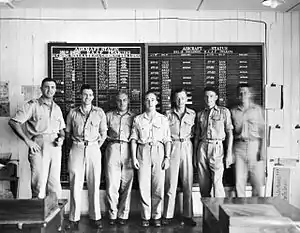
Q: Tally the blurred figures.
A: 1